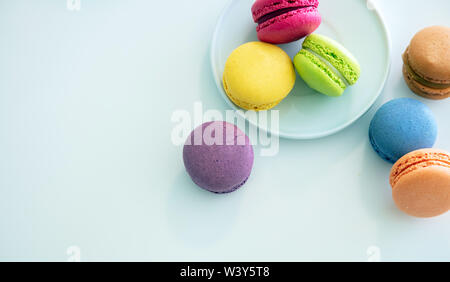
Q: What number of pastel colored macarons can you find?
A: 7